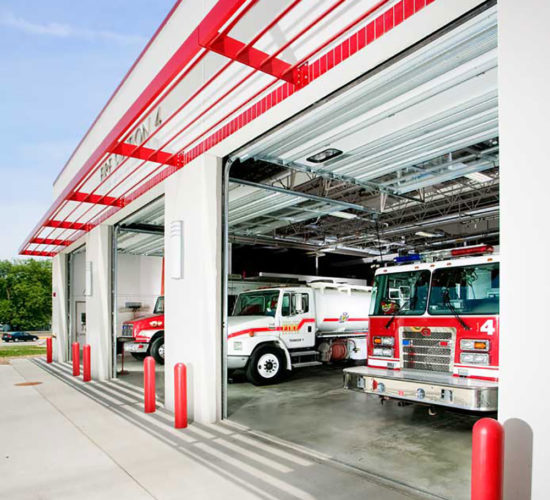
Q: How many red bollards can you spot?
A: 6